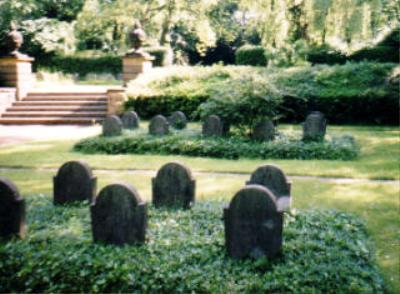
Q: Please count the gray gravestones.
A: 13